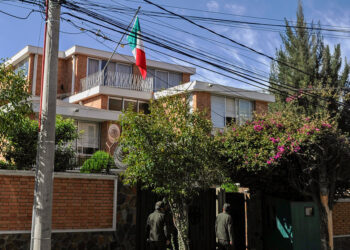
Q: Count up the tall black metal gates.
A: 2